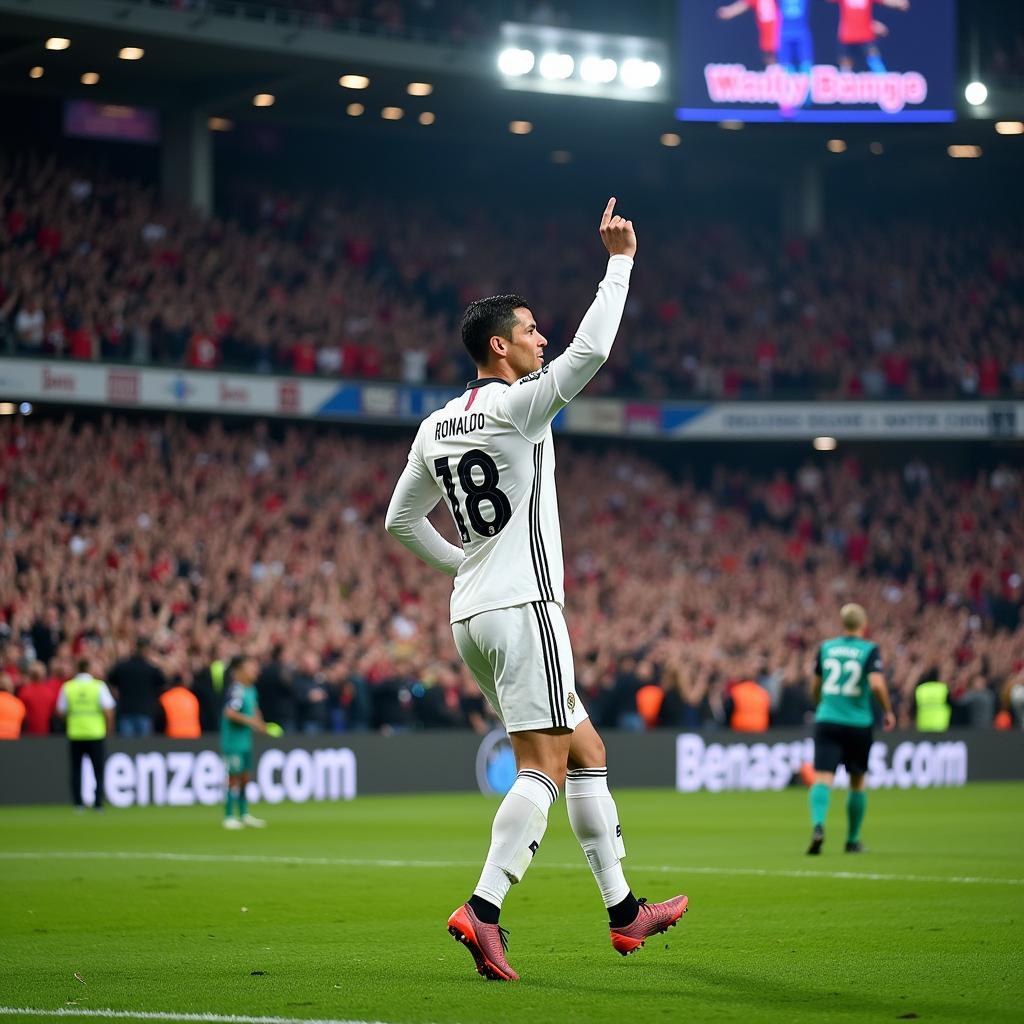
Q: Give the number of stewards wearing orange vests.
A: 4